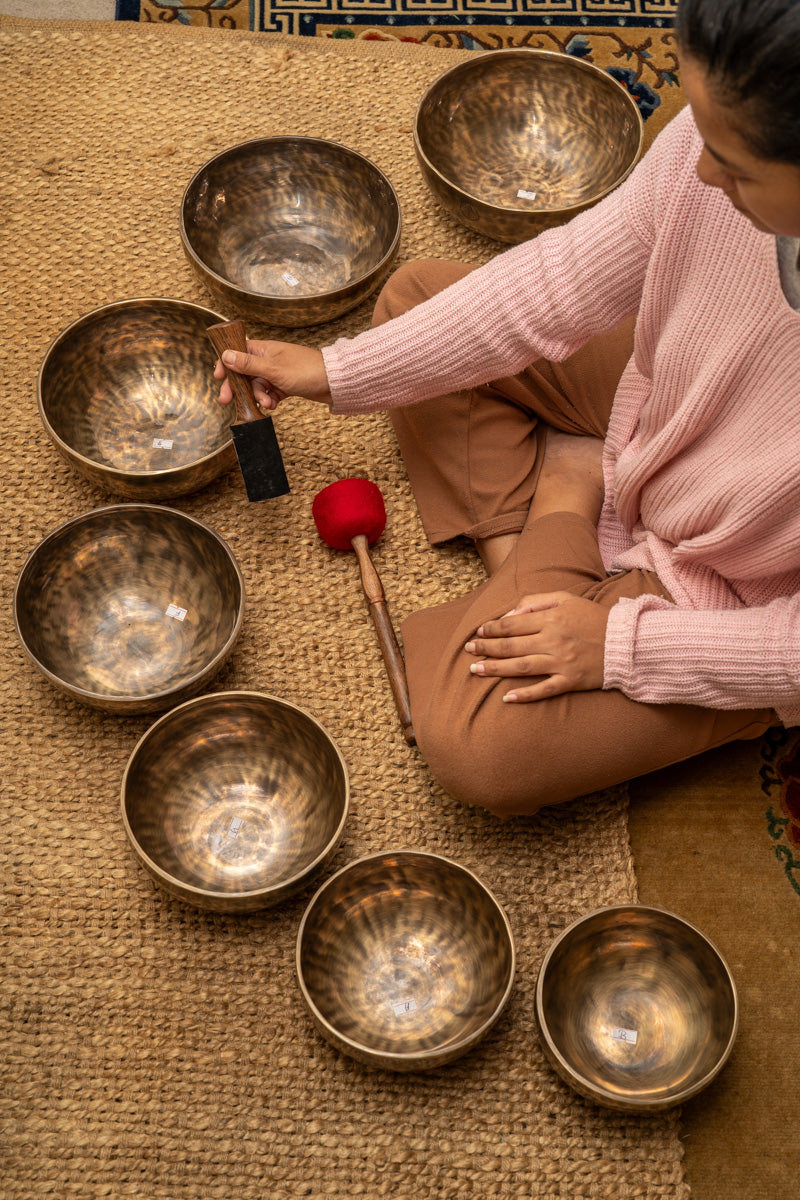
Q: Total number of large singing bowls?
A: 7